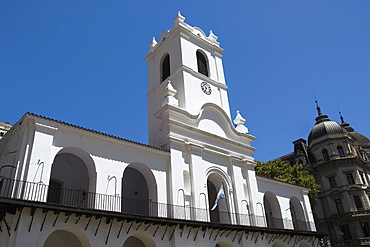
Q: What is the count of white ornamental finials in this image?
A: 5